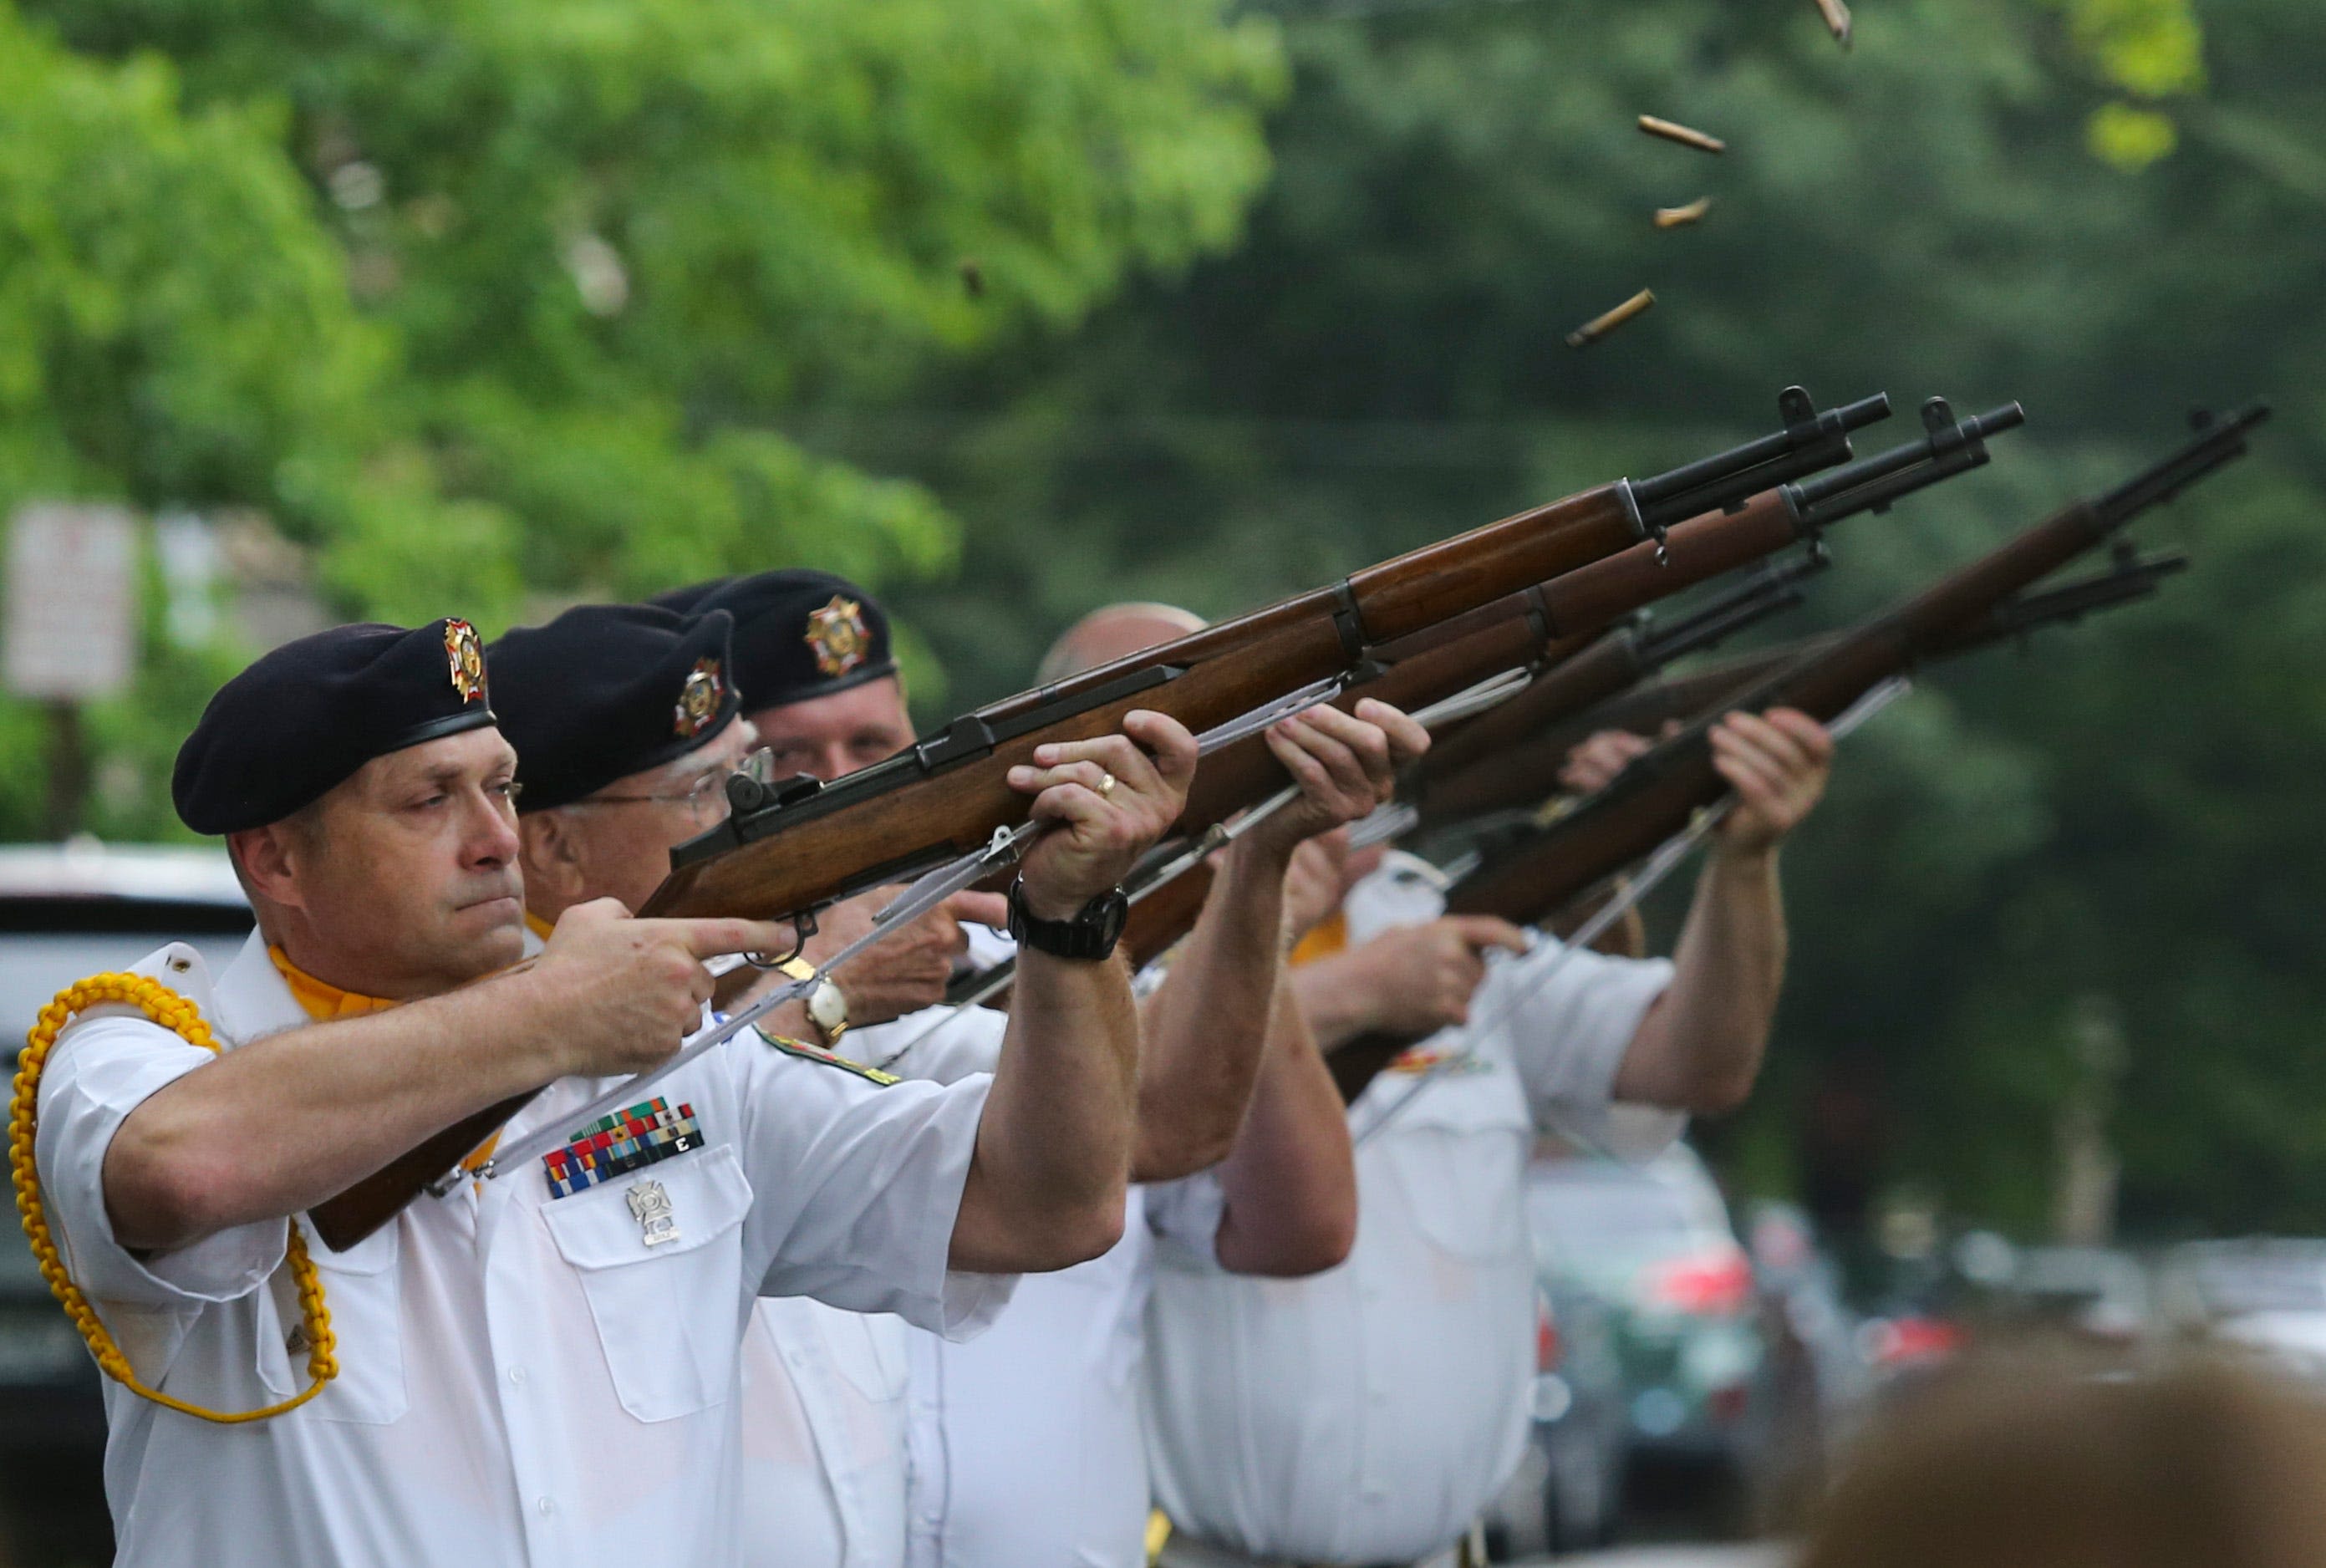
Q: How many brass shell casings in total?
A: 4